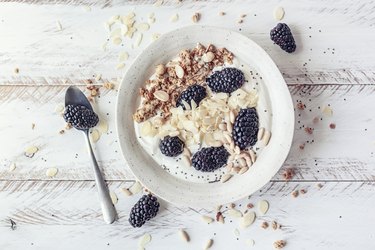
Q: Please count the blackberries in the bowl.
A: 5